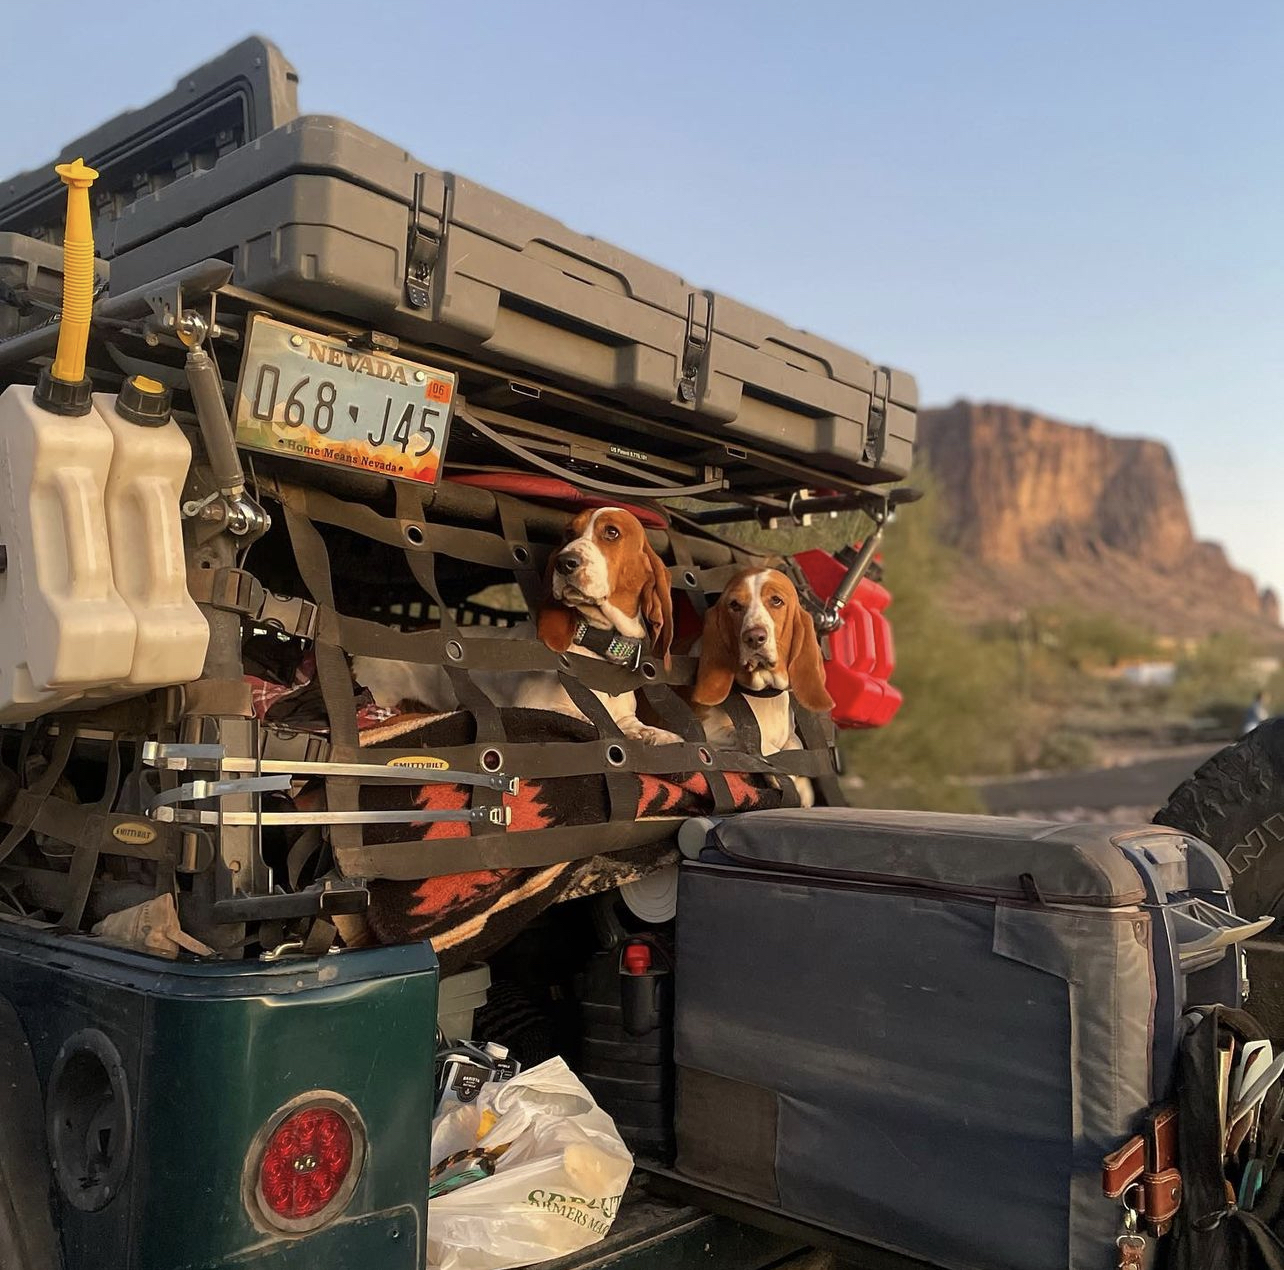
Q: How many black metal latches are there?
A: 3